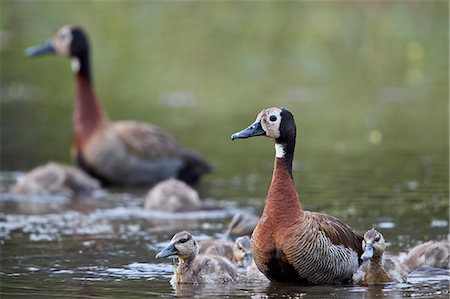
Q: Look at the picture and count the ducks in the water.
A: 9